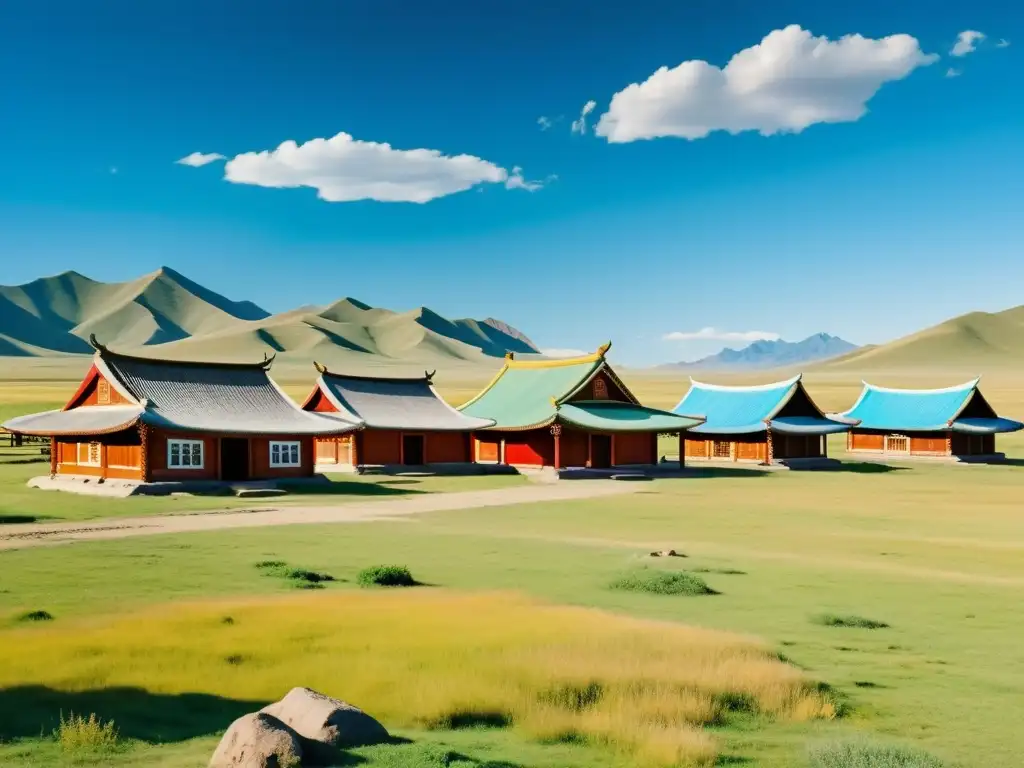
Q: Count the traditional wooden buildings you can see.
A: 5